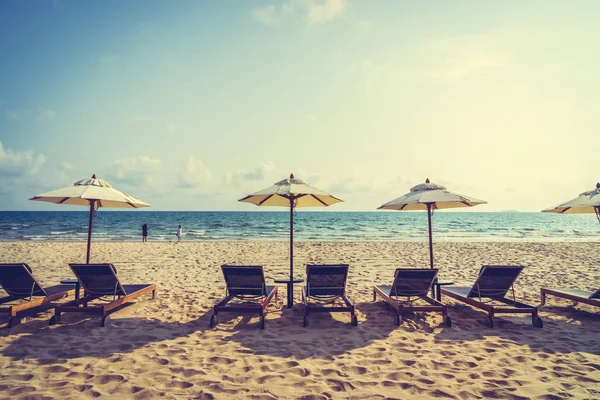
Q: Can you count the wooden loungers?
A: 7